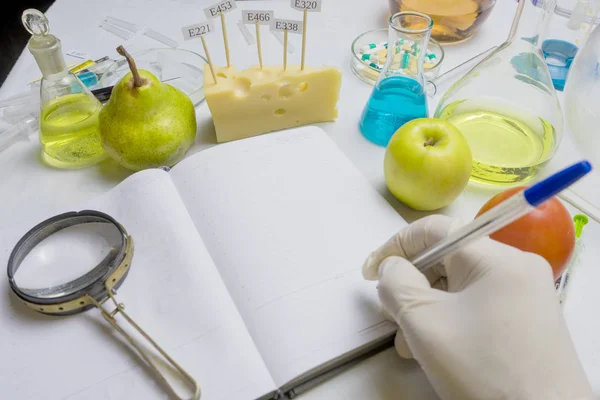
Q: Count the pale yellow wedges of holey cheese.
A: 1